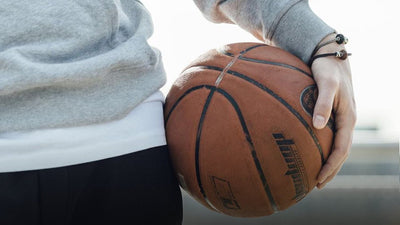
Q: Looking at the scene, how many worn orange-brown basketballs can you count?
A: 1